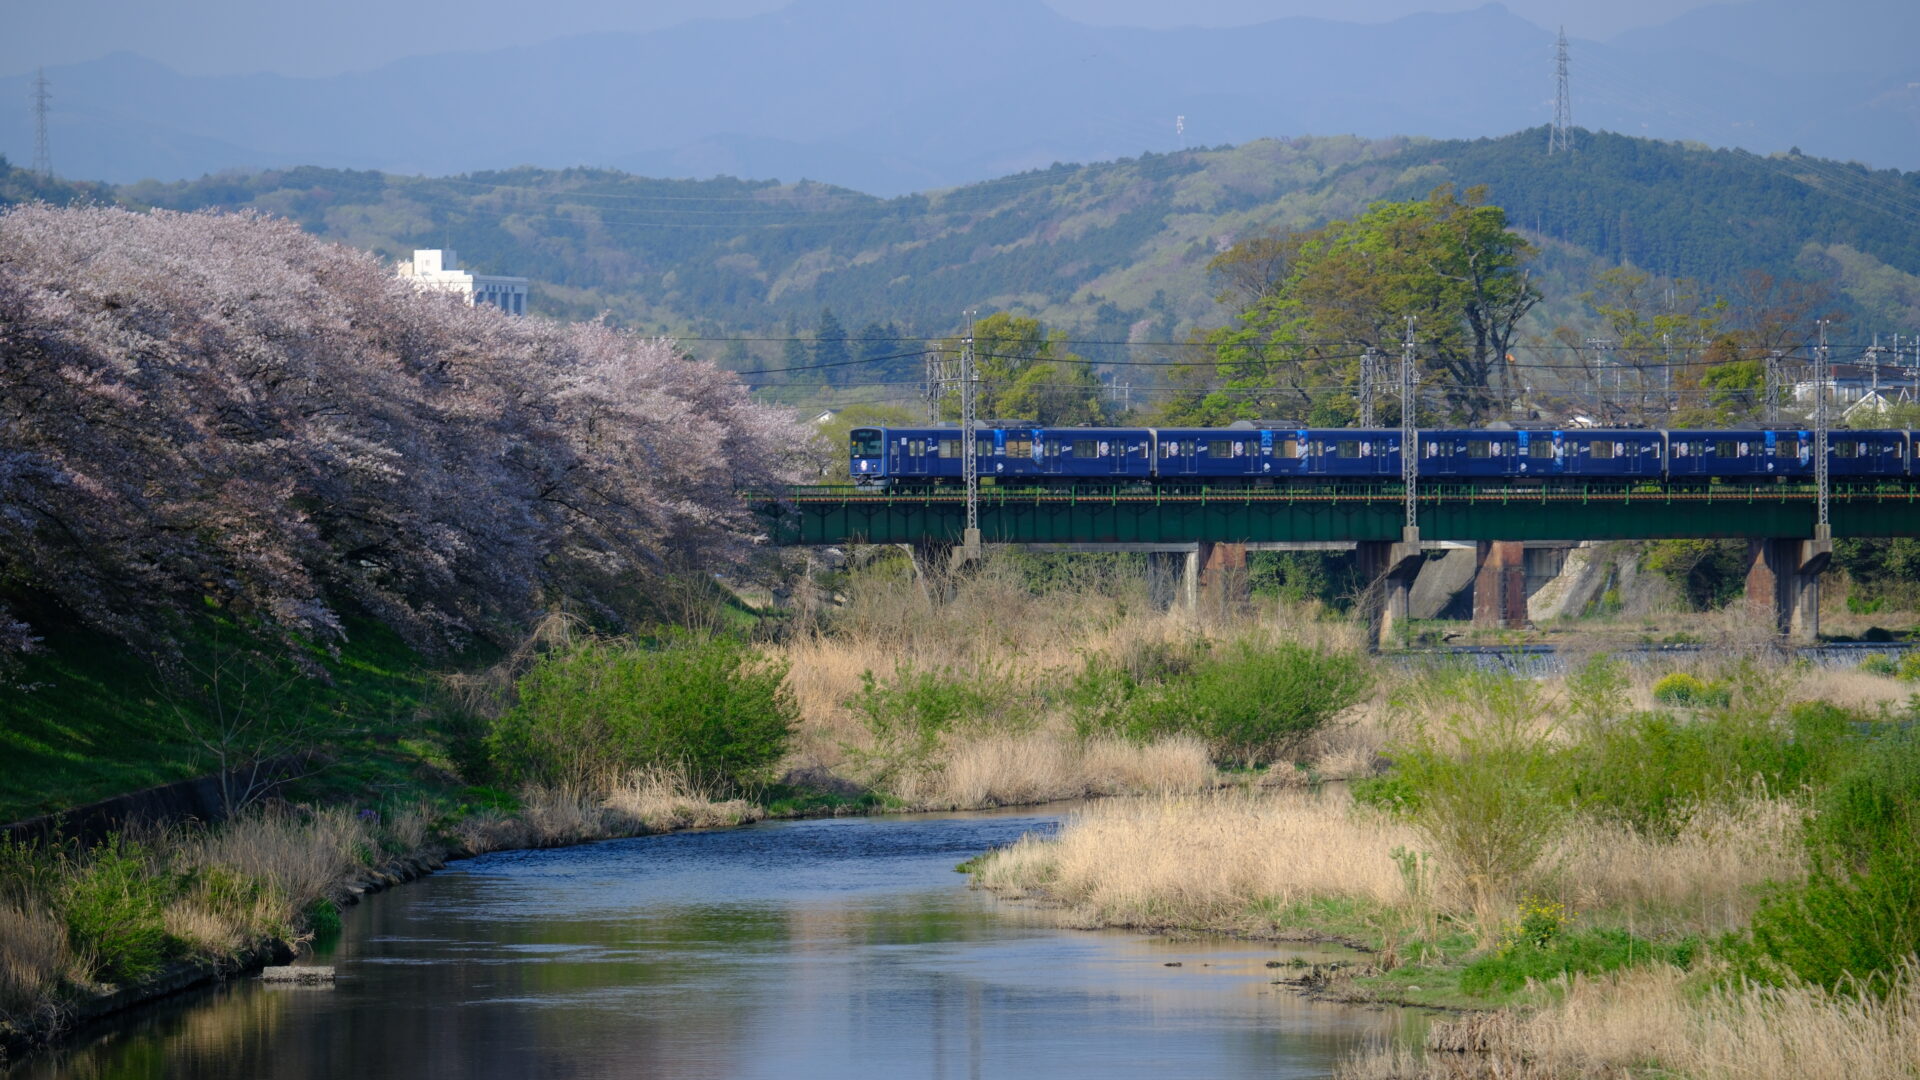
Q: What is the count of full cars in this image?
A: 4